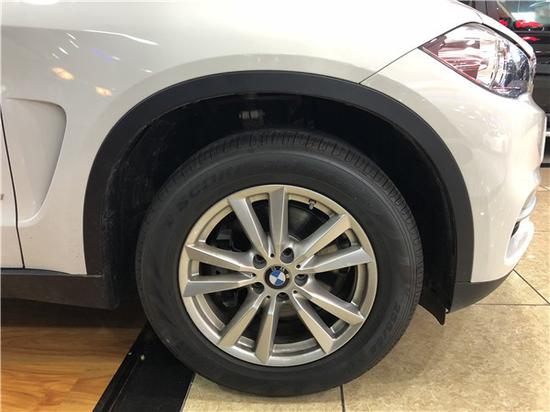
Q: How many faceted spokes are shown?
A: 10